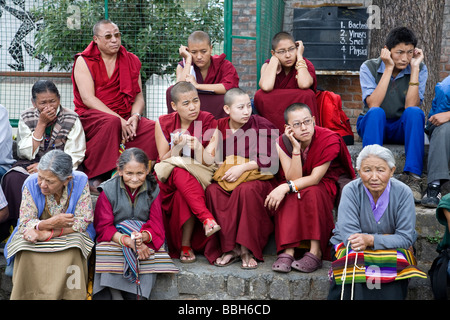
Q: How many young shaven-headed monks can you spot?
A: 5